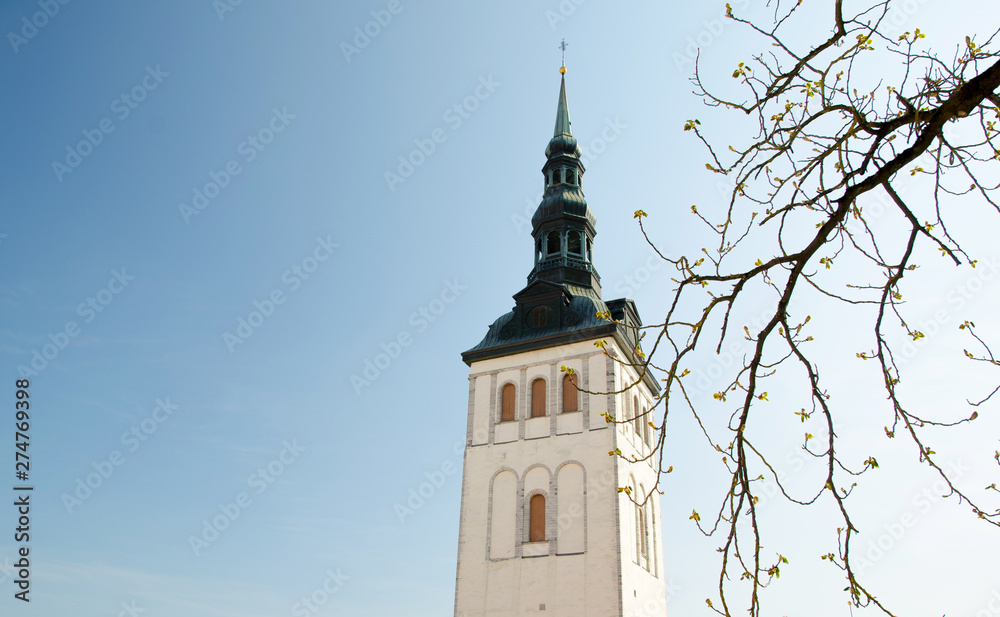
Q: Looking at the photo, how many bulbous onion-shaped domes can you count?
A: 2